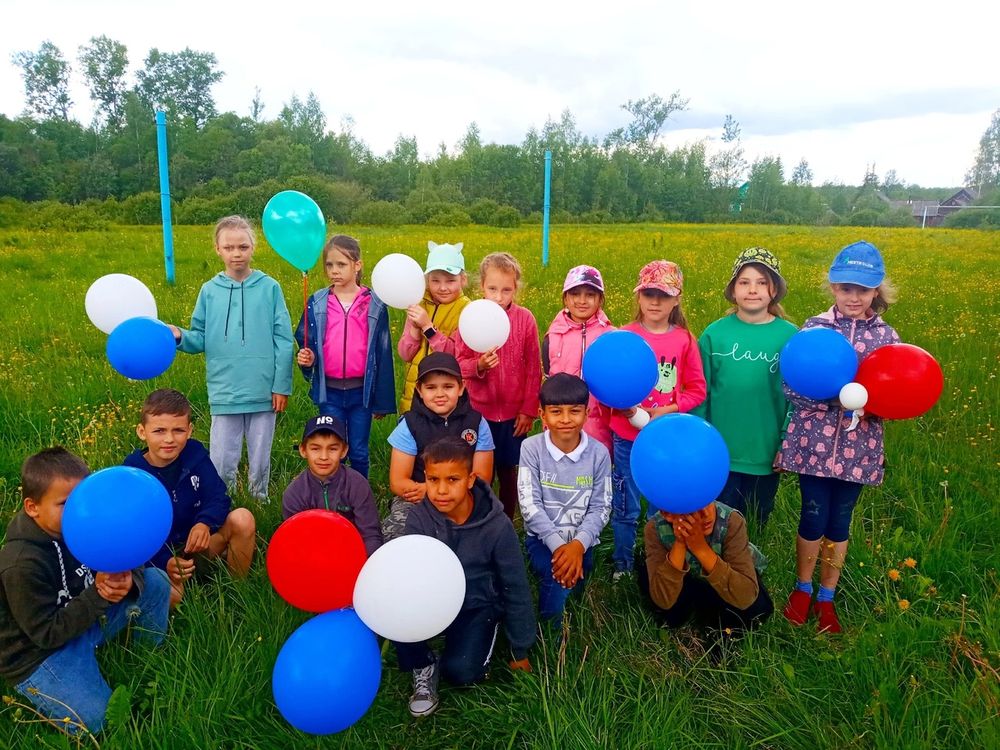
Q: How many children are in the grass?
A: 15